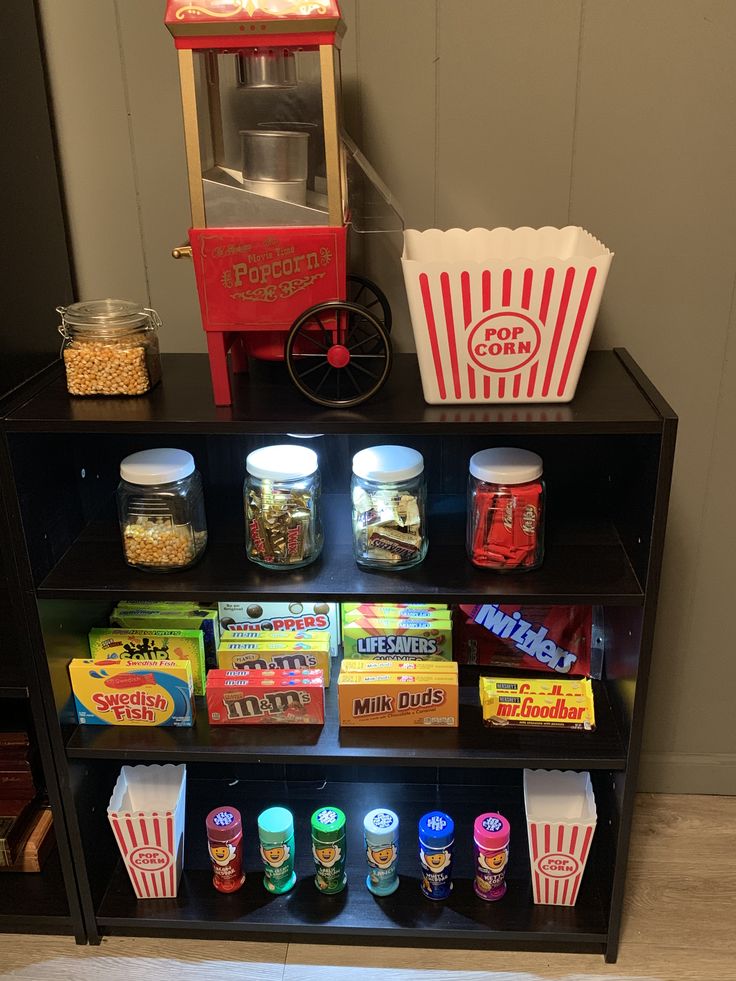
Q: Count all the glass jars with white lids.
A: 4